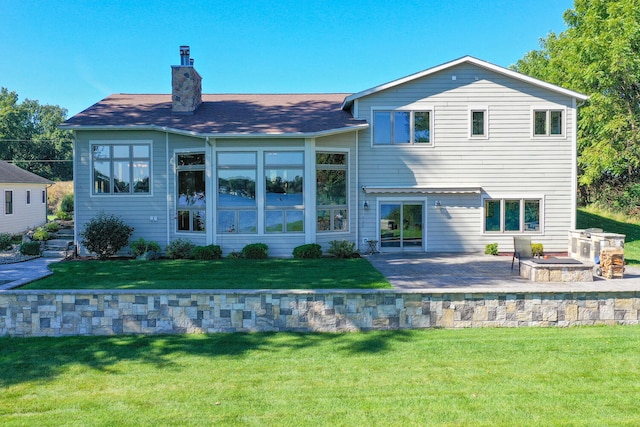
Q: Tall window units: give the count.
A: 4